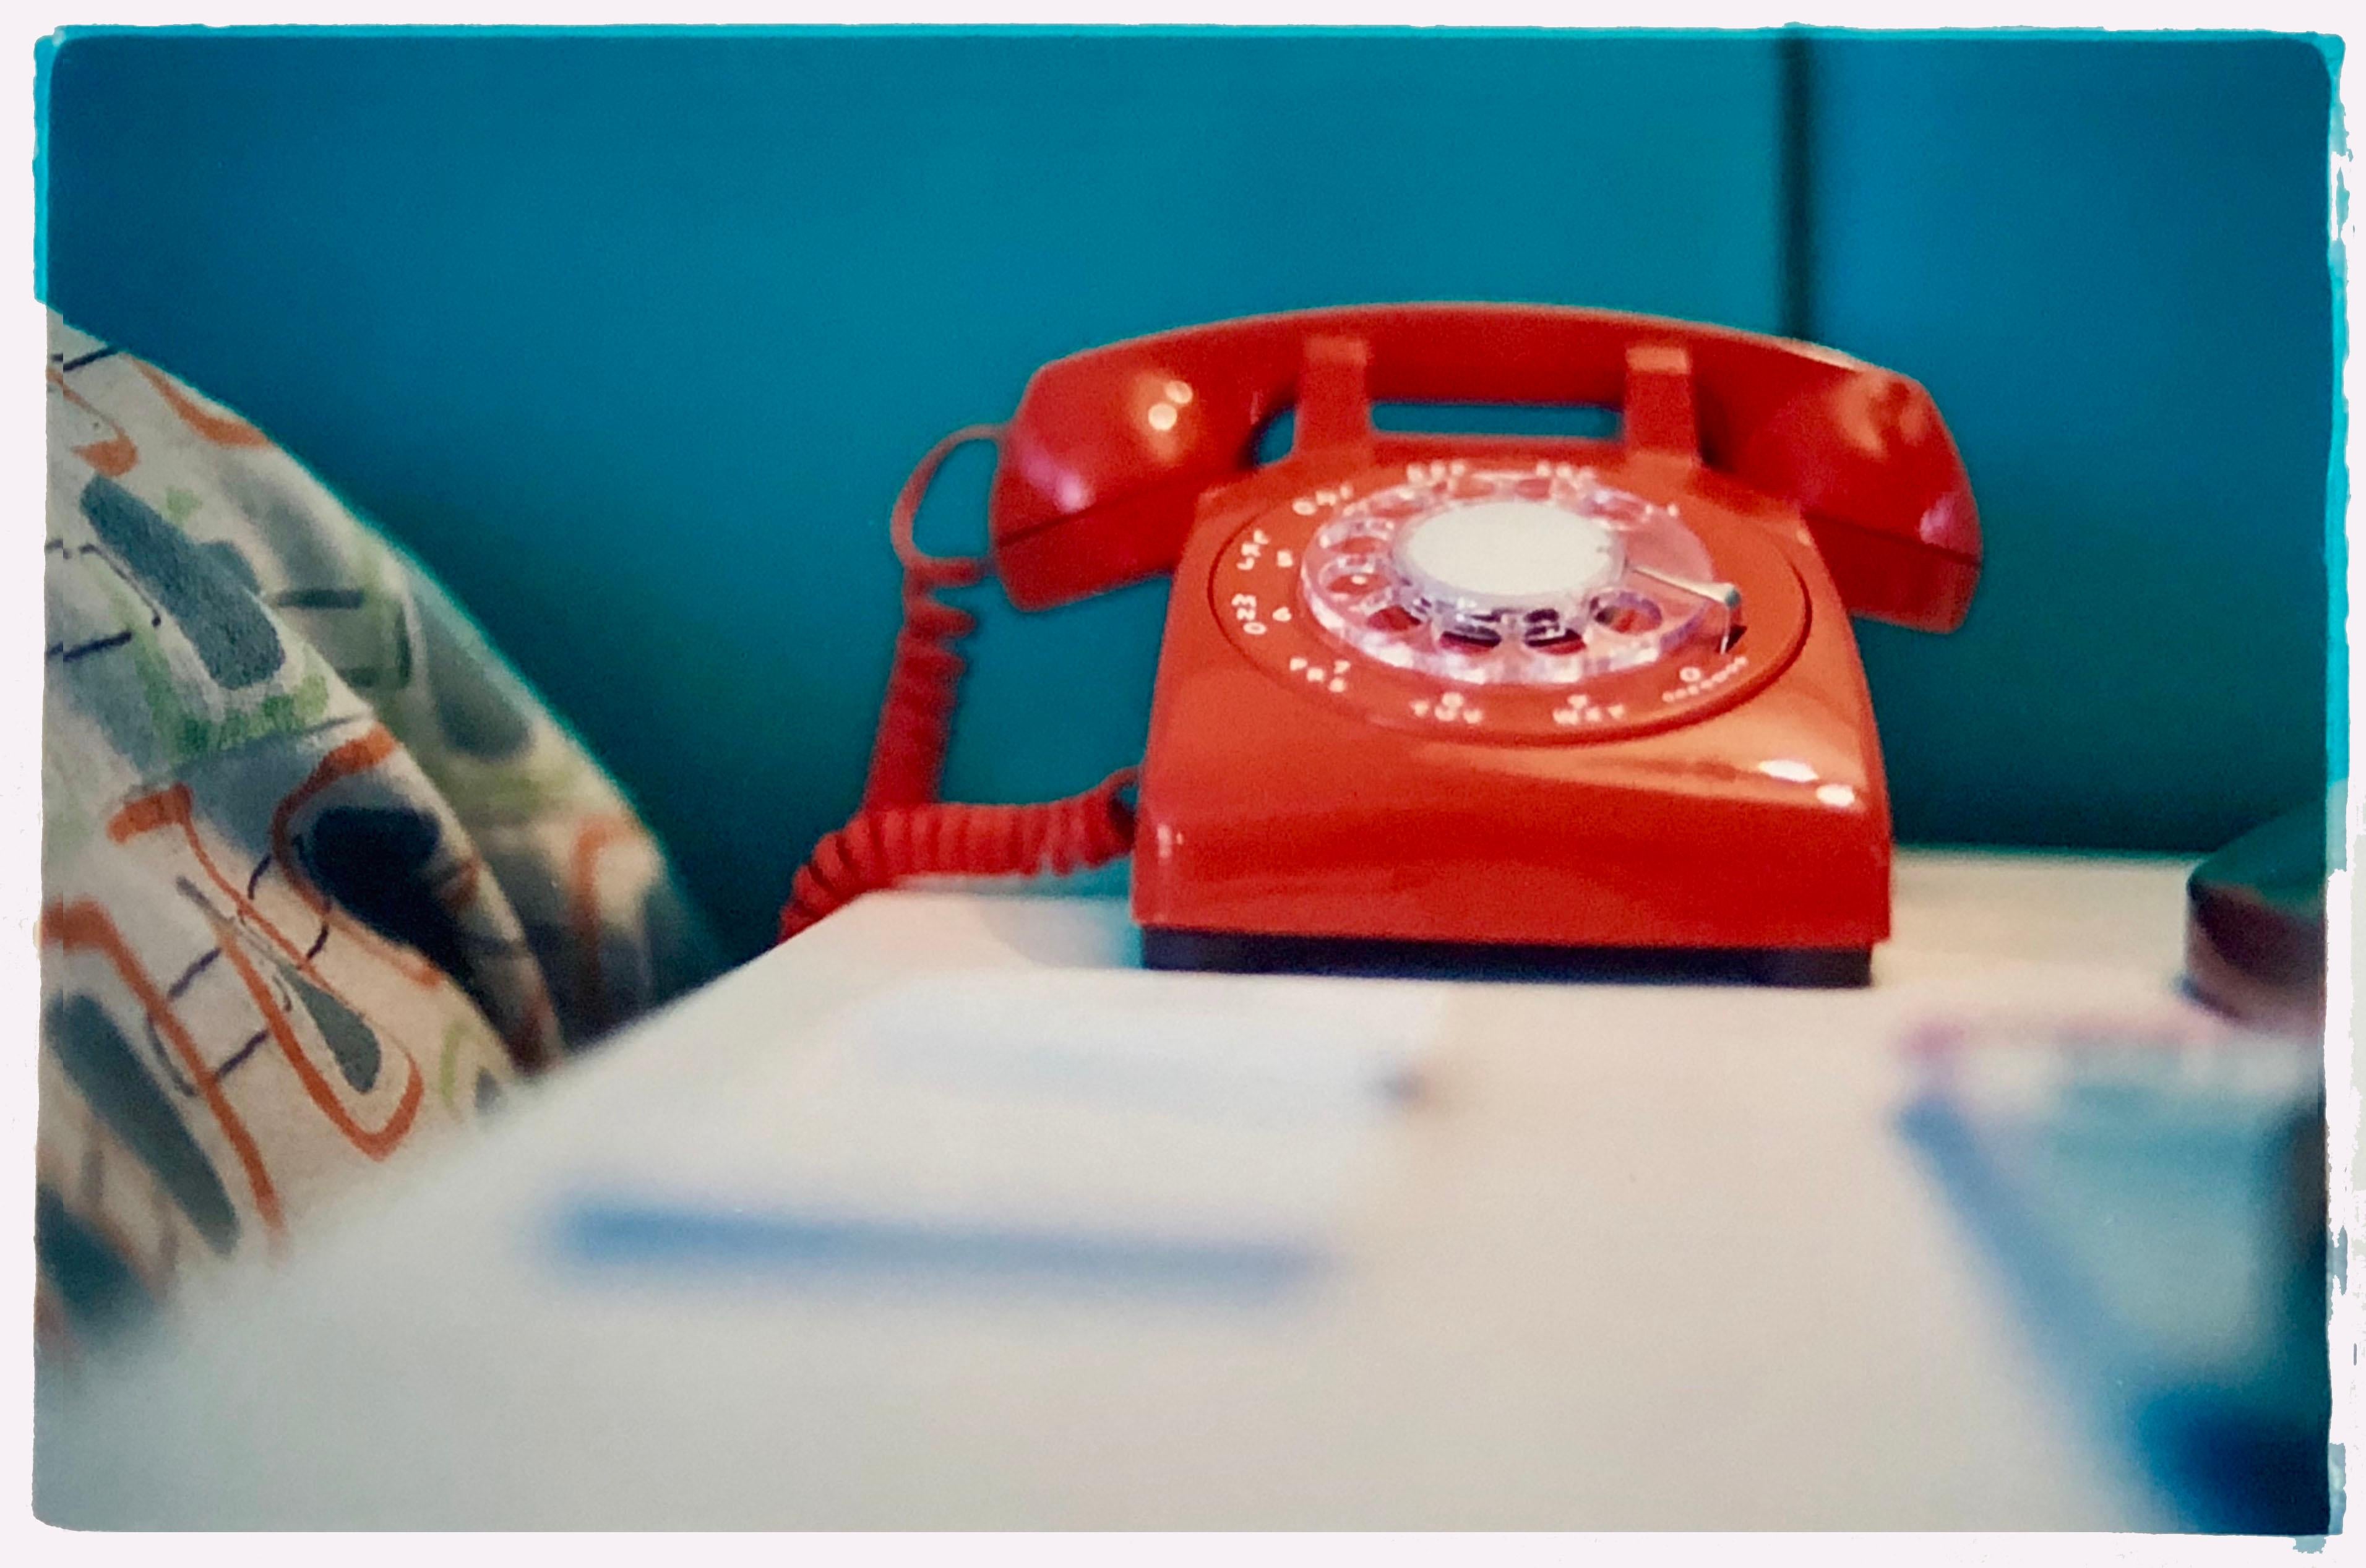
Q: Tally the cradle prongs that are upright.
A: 2